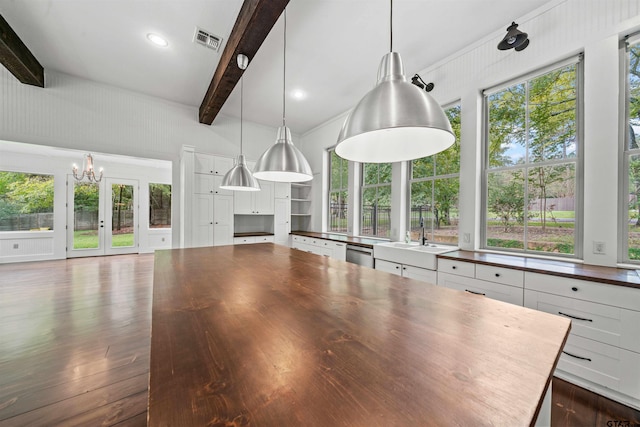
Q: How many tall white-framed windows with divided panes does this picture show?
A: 5